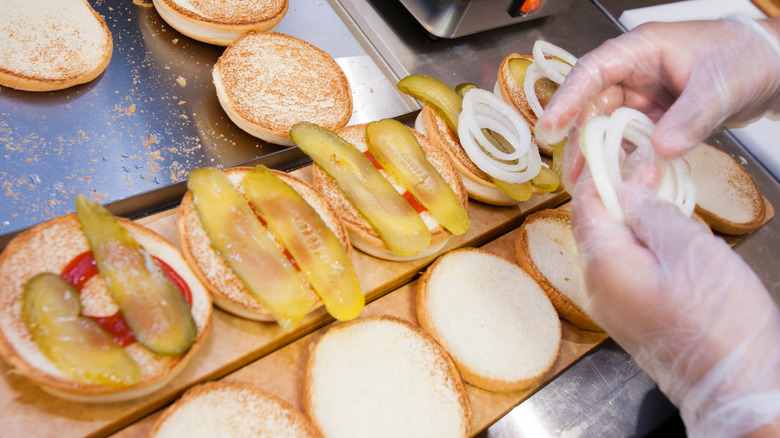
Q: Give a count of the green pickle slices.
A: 10